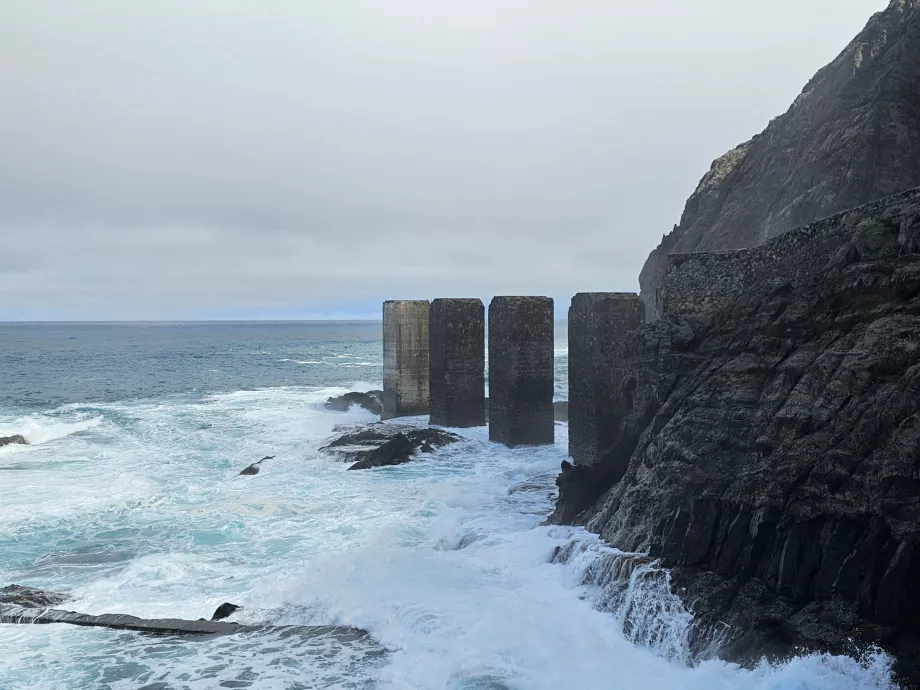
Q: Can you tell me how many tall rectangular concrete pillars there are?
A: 4